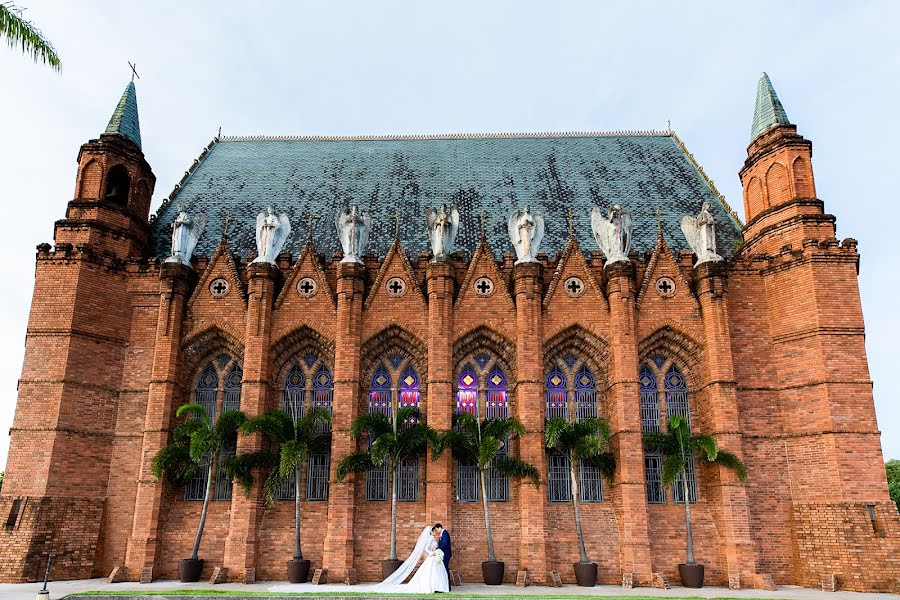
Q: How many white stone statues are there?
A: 7